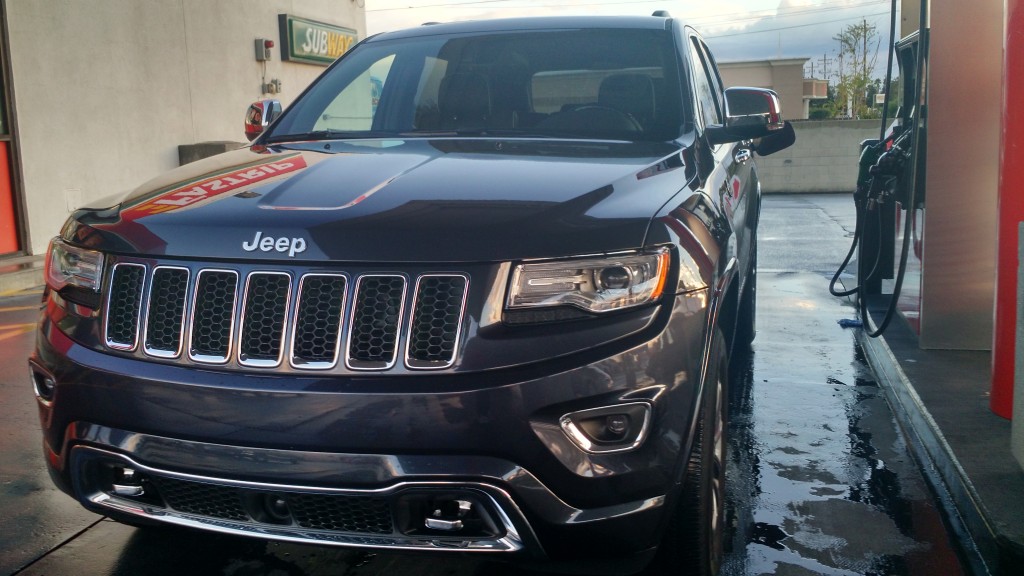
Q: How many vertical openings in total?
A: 7